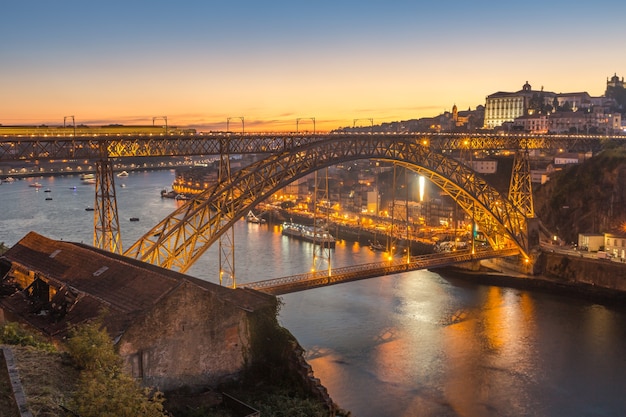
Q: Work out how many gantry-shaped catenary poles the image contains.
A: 5